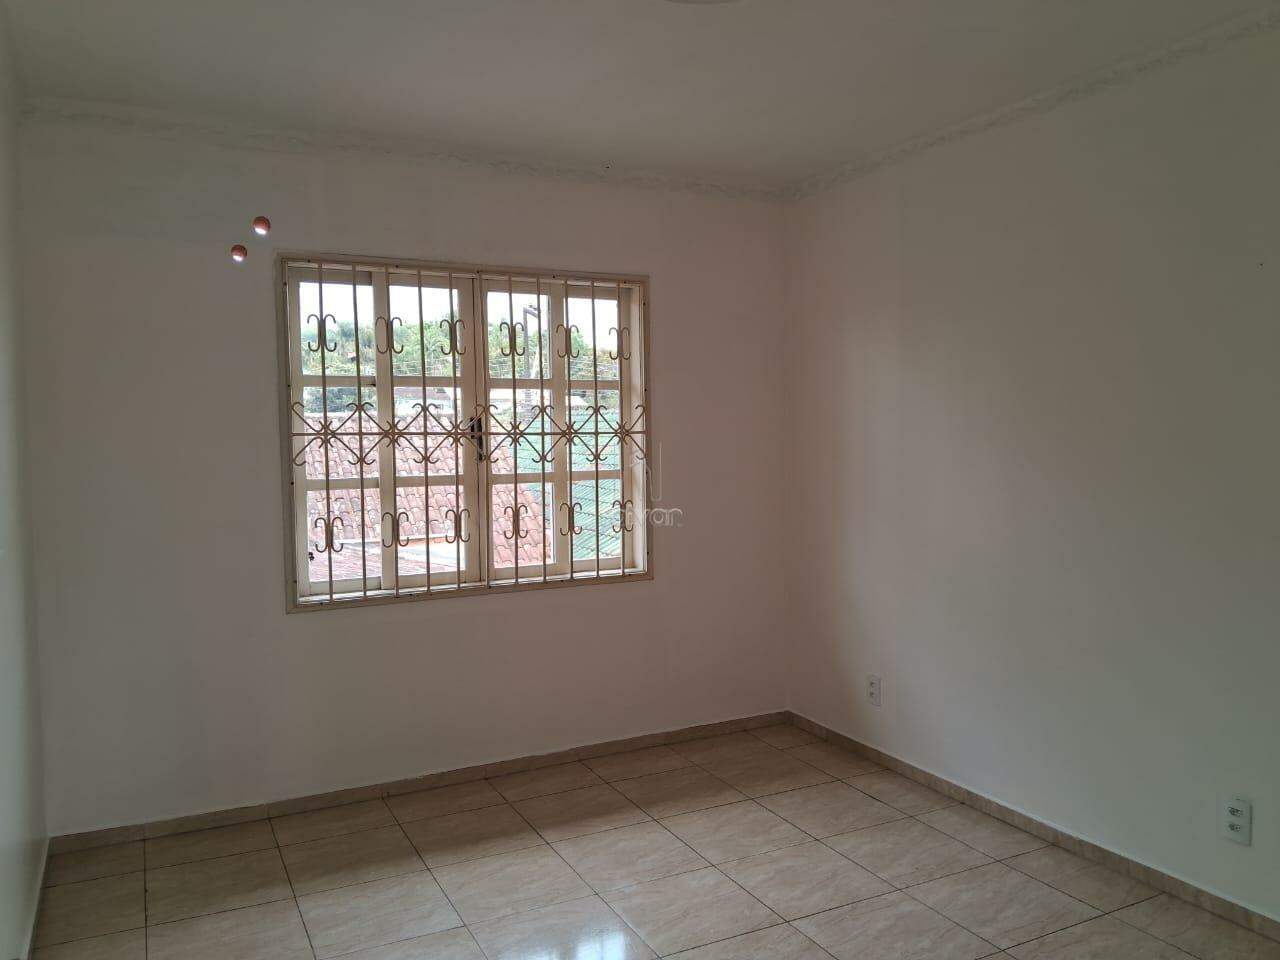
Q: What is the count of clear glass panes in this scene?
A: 12